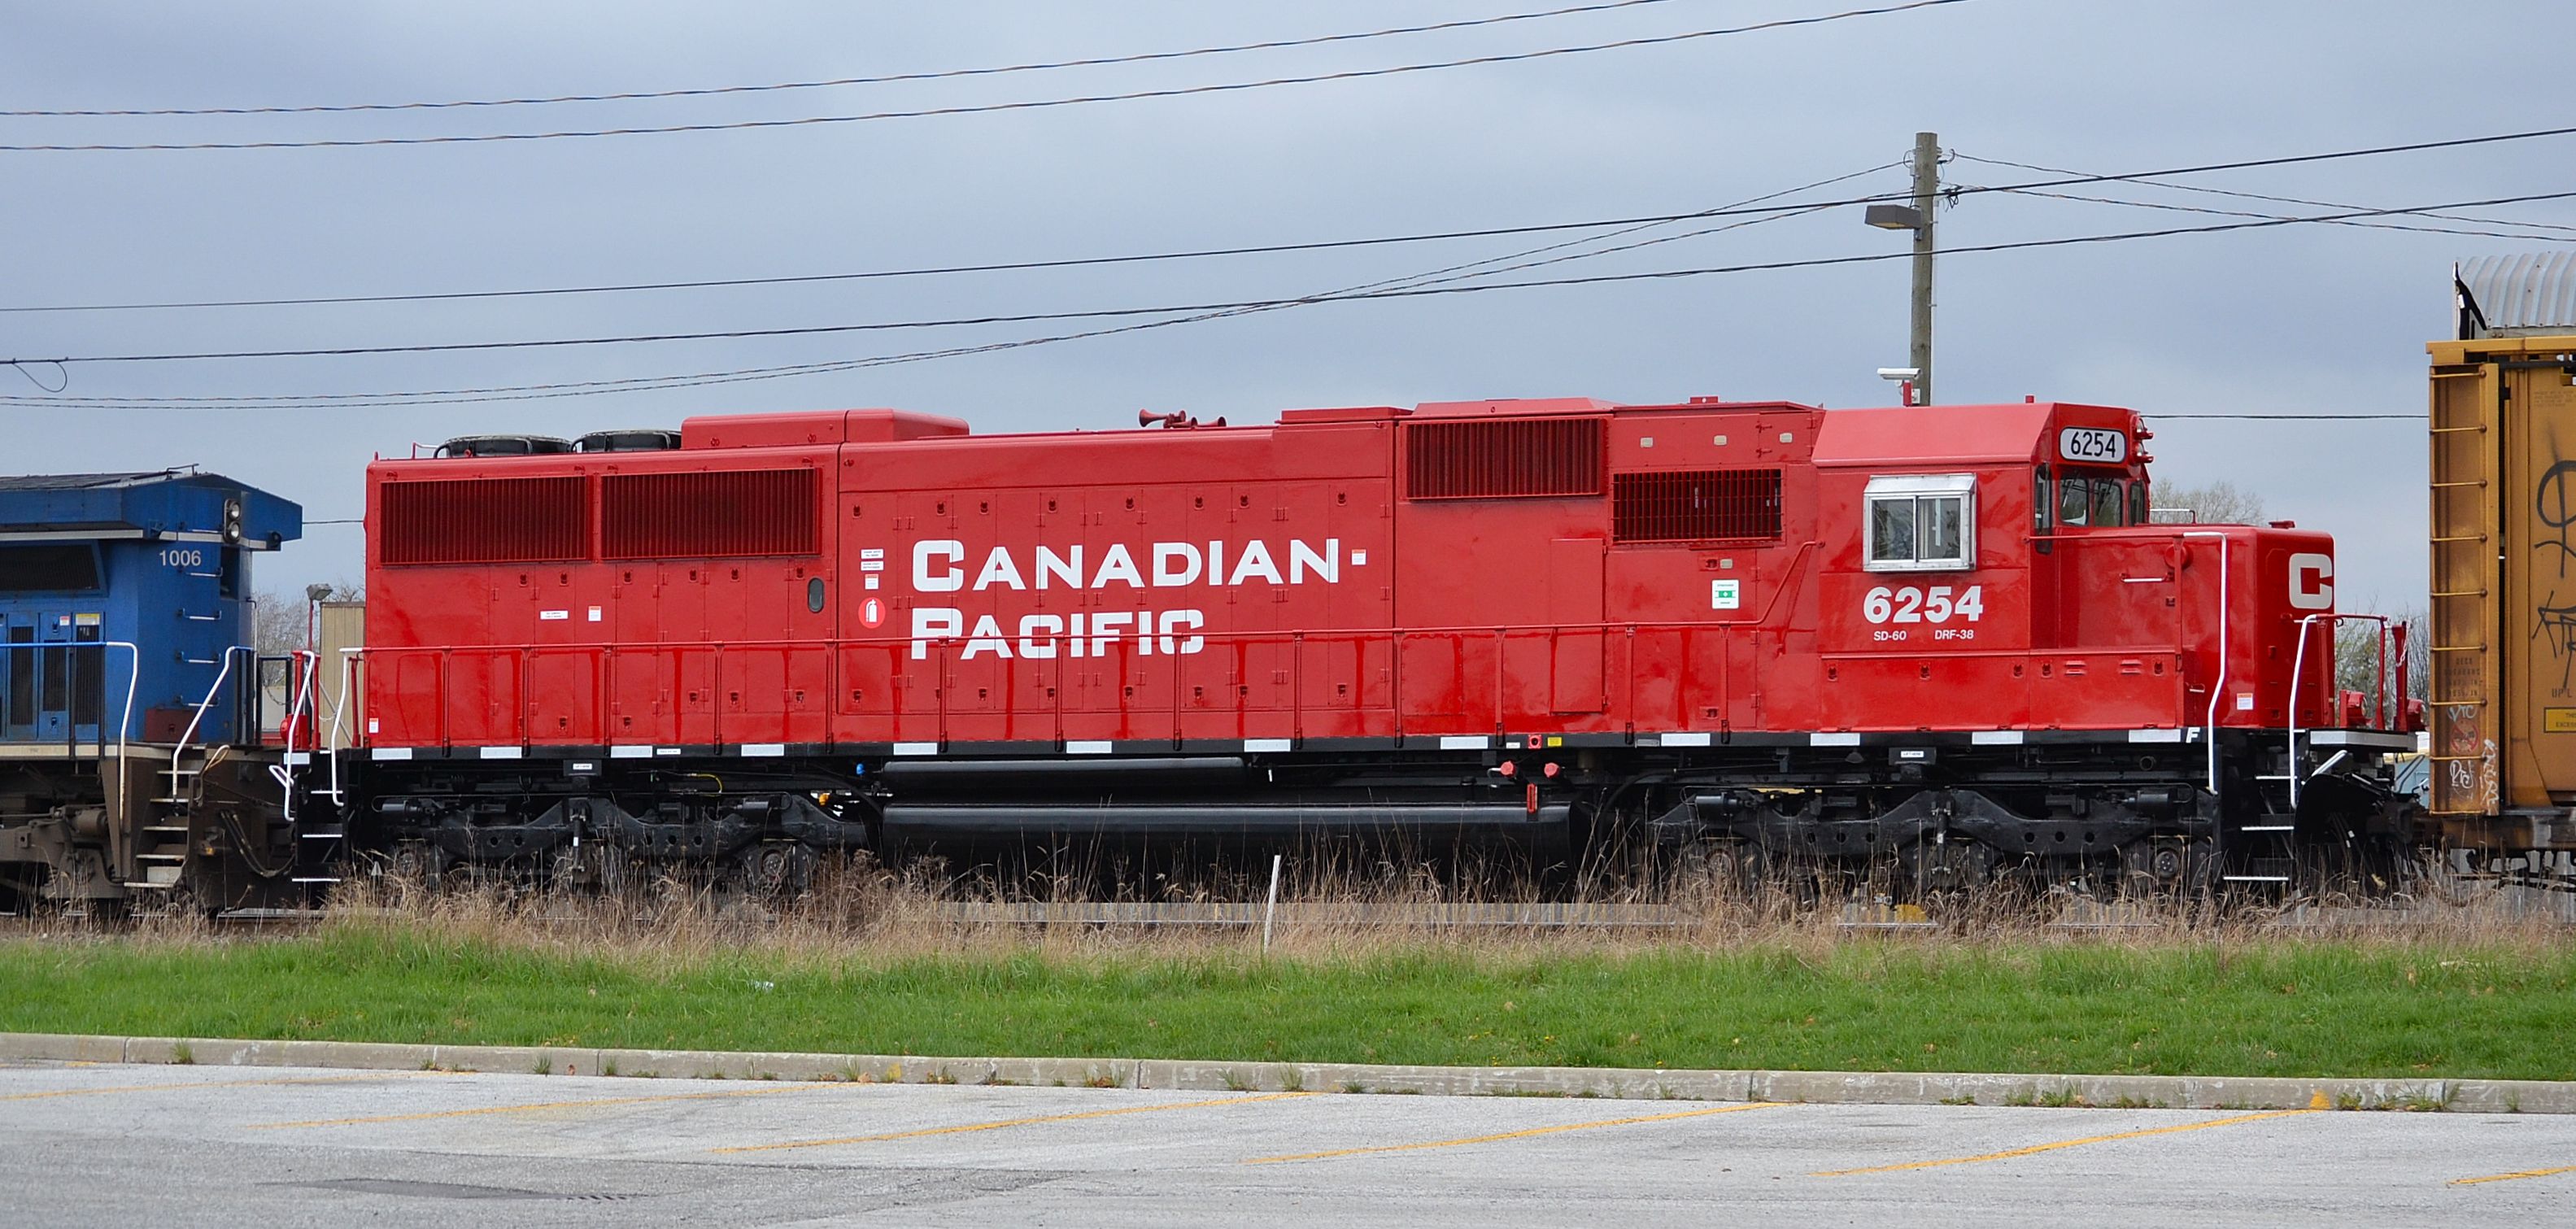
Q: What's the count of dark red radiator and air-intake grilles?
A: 4